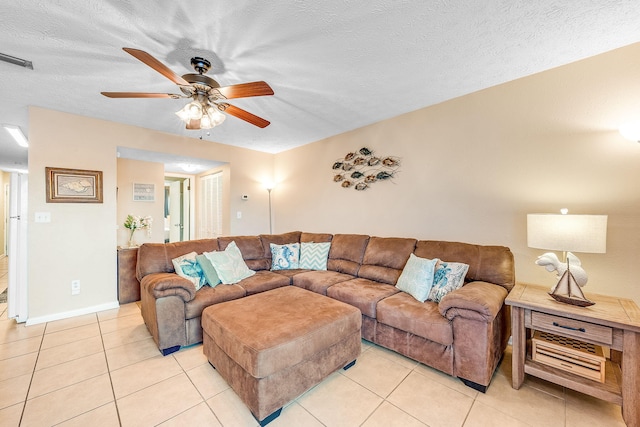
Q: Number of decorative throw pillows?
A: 7